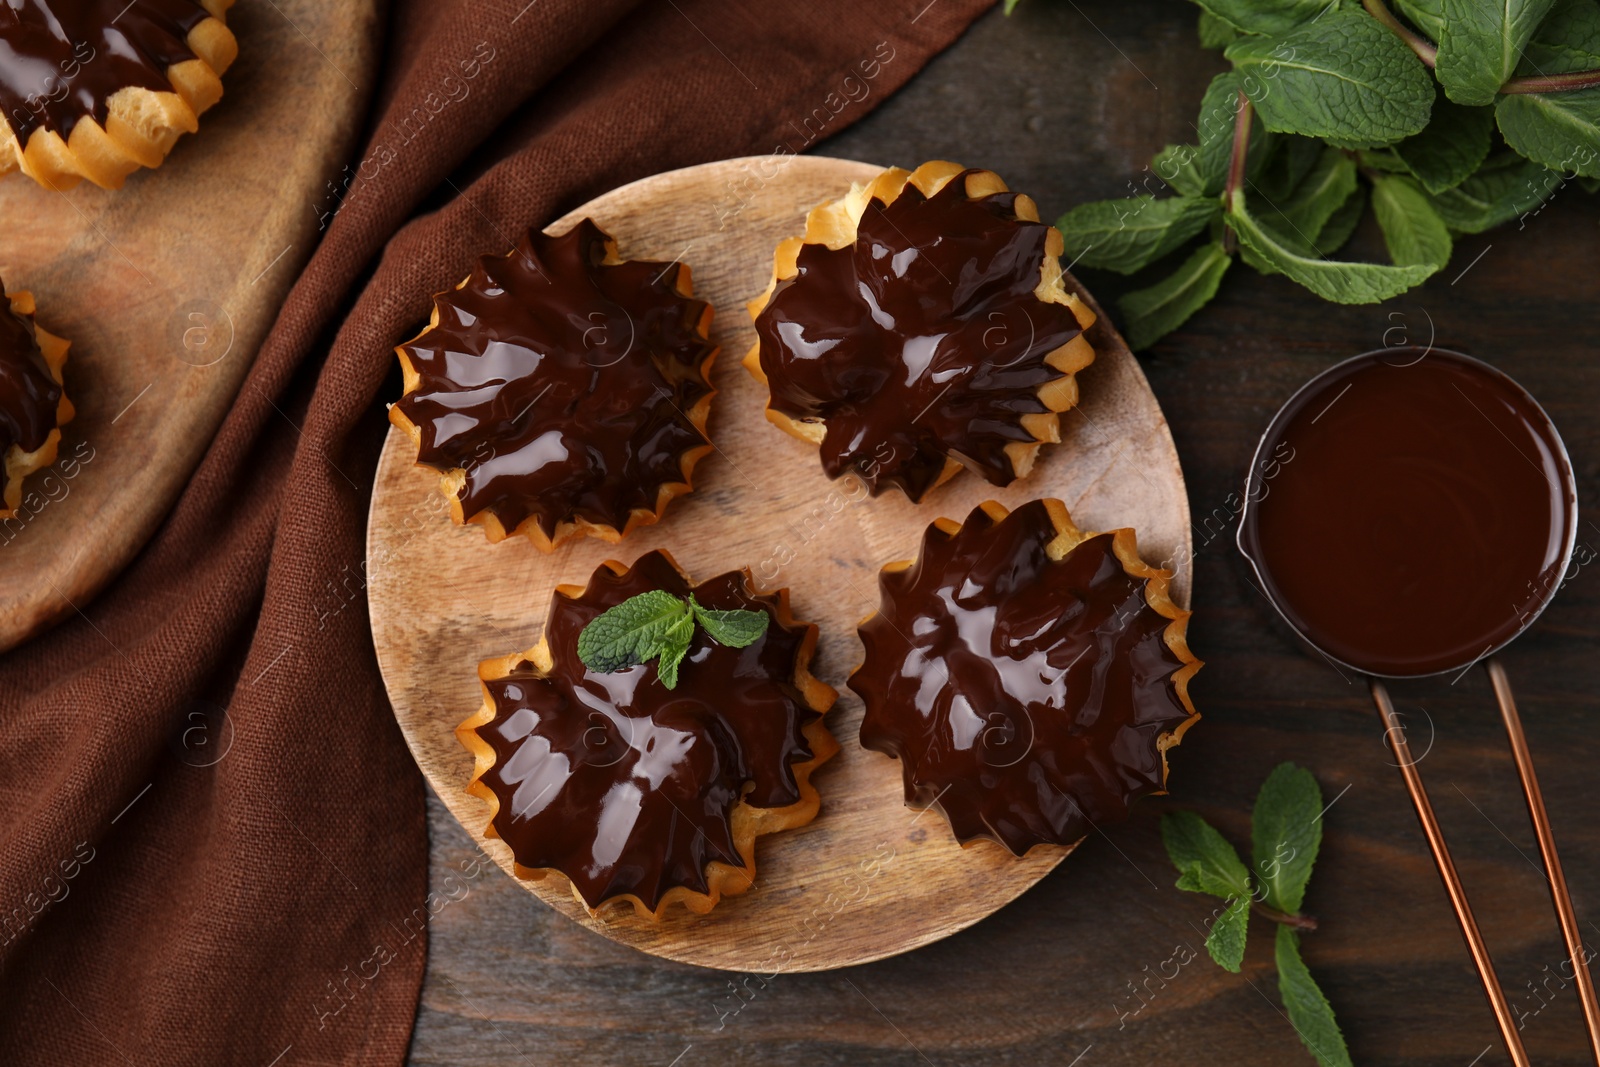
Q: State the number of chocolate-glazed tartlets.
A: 6